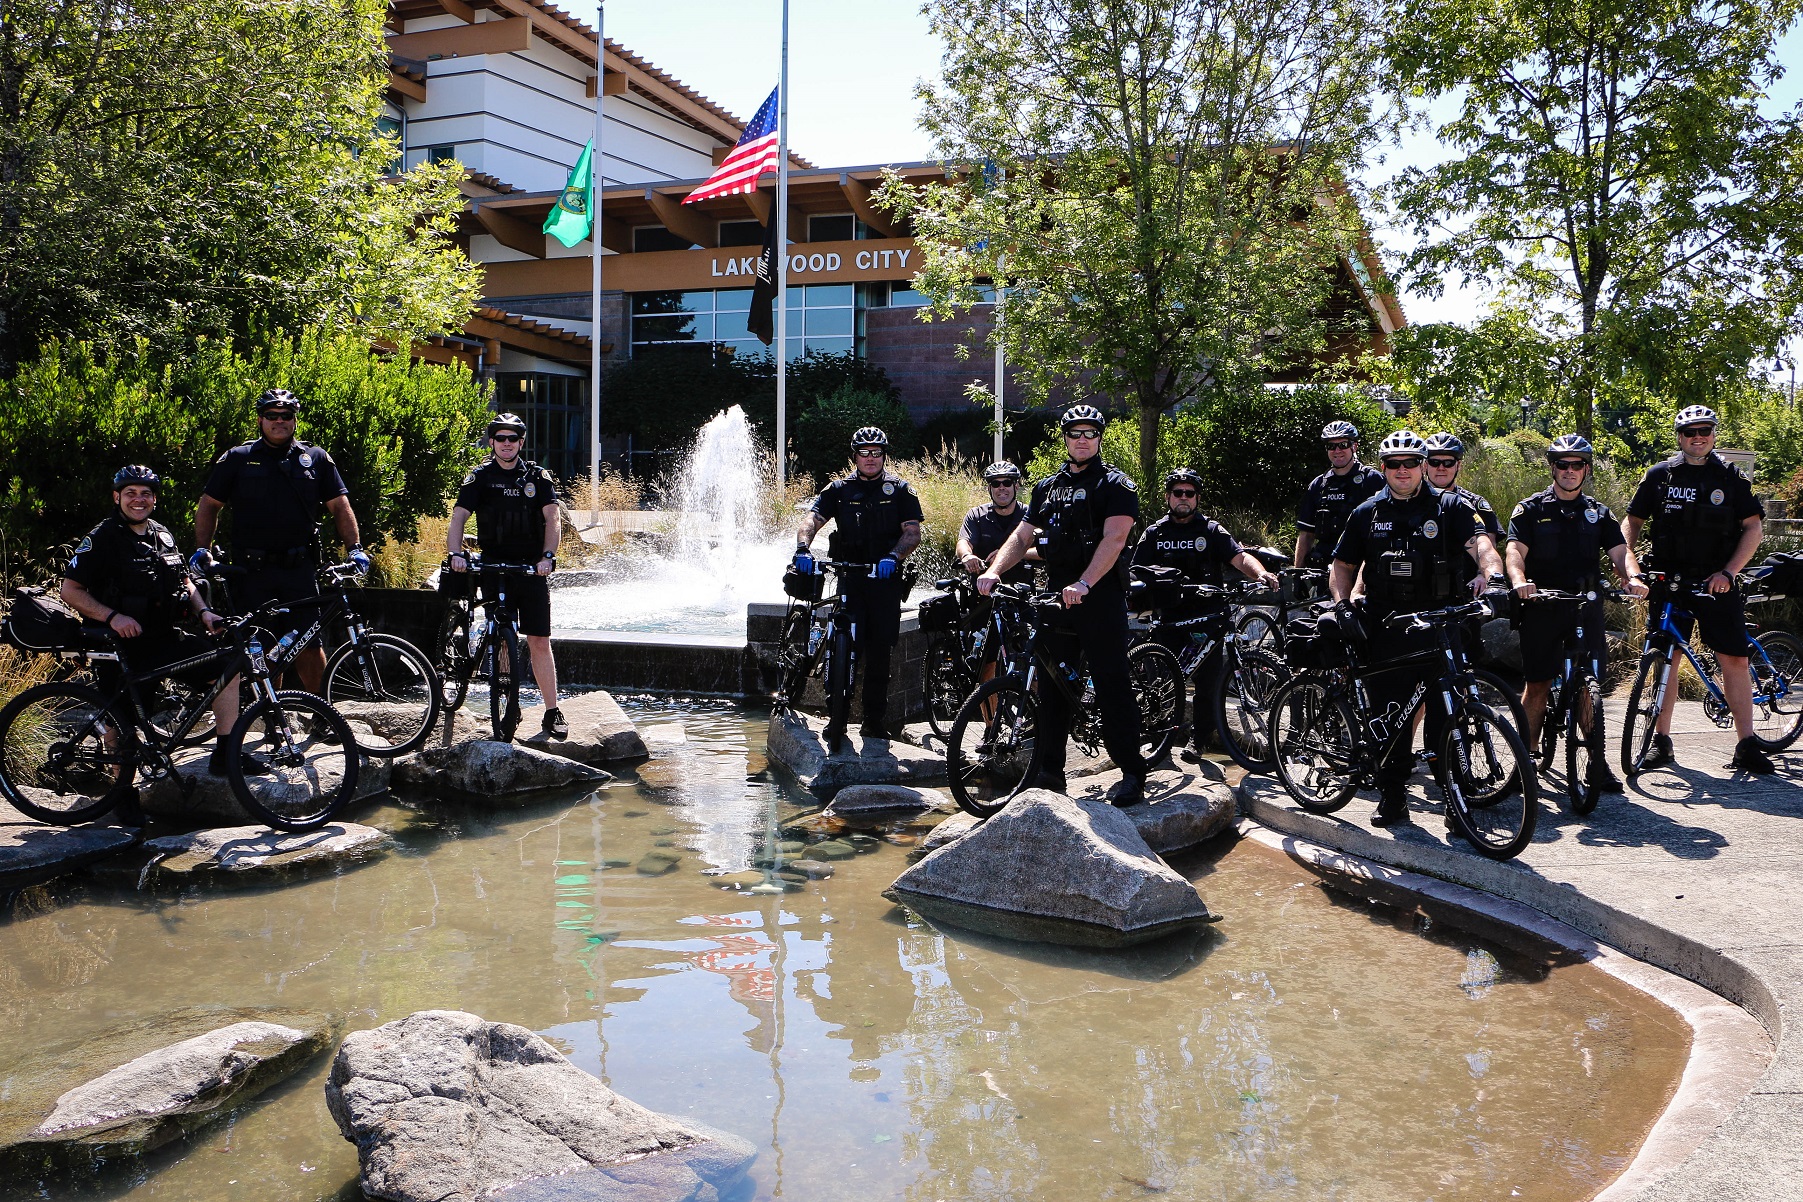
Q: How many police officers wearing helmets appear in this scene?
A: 12